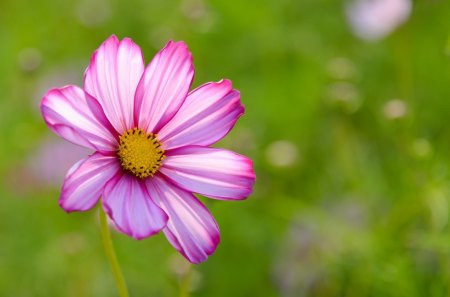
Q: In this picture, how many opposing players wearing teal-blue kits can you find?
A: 0